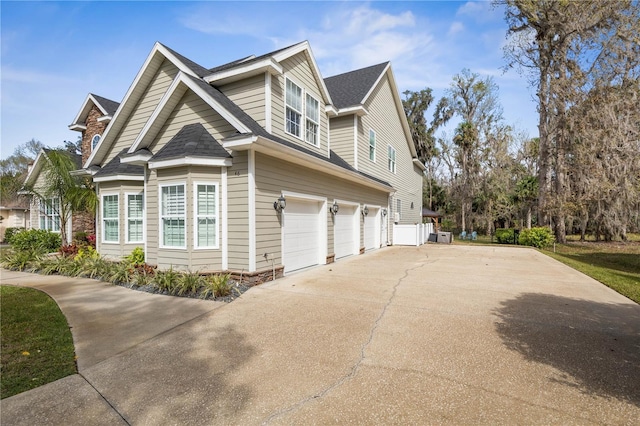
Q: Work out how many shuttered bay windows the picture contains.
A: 2